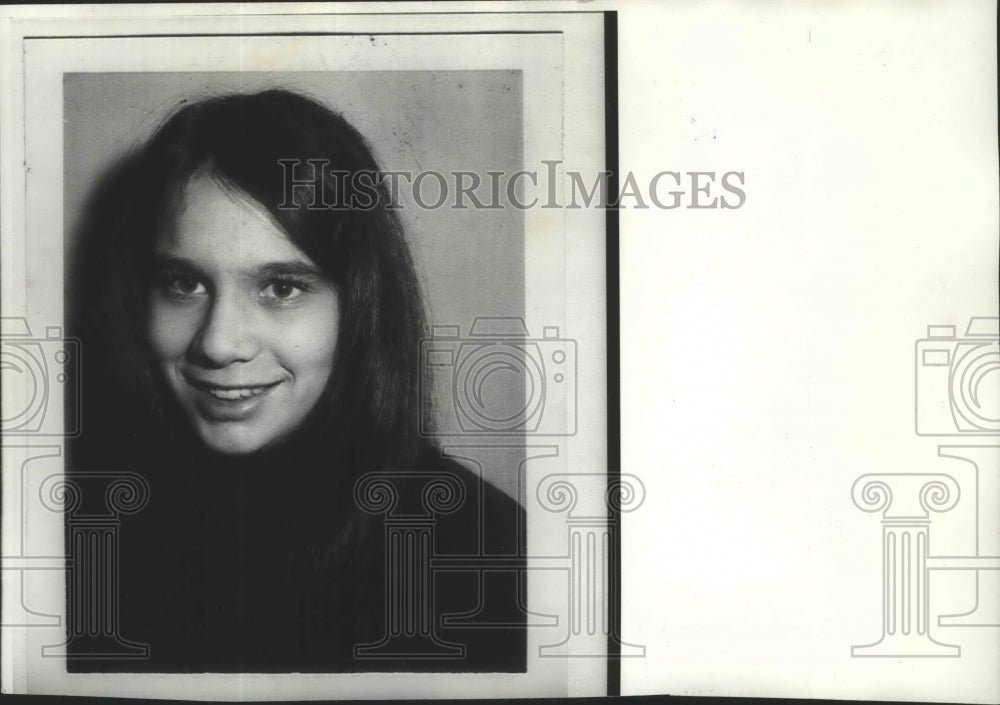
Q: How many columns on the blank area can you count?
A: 1